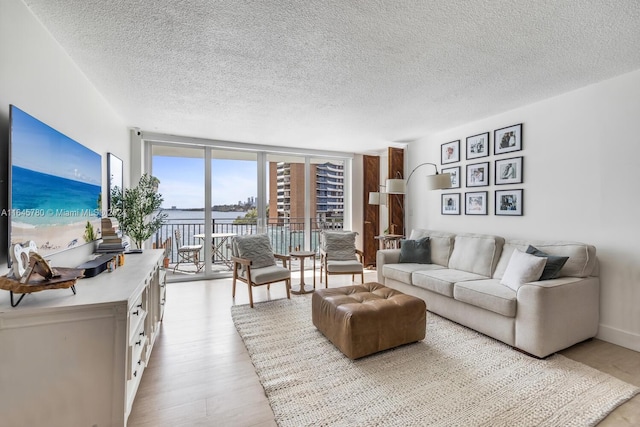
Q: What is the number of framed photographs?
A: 9